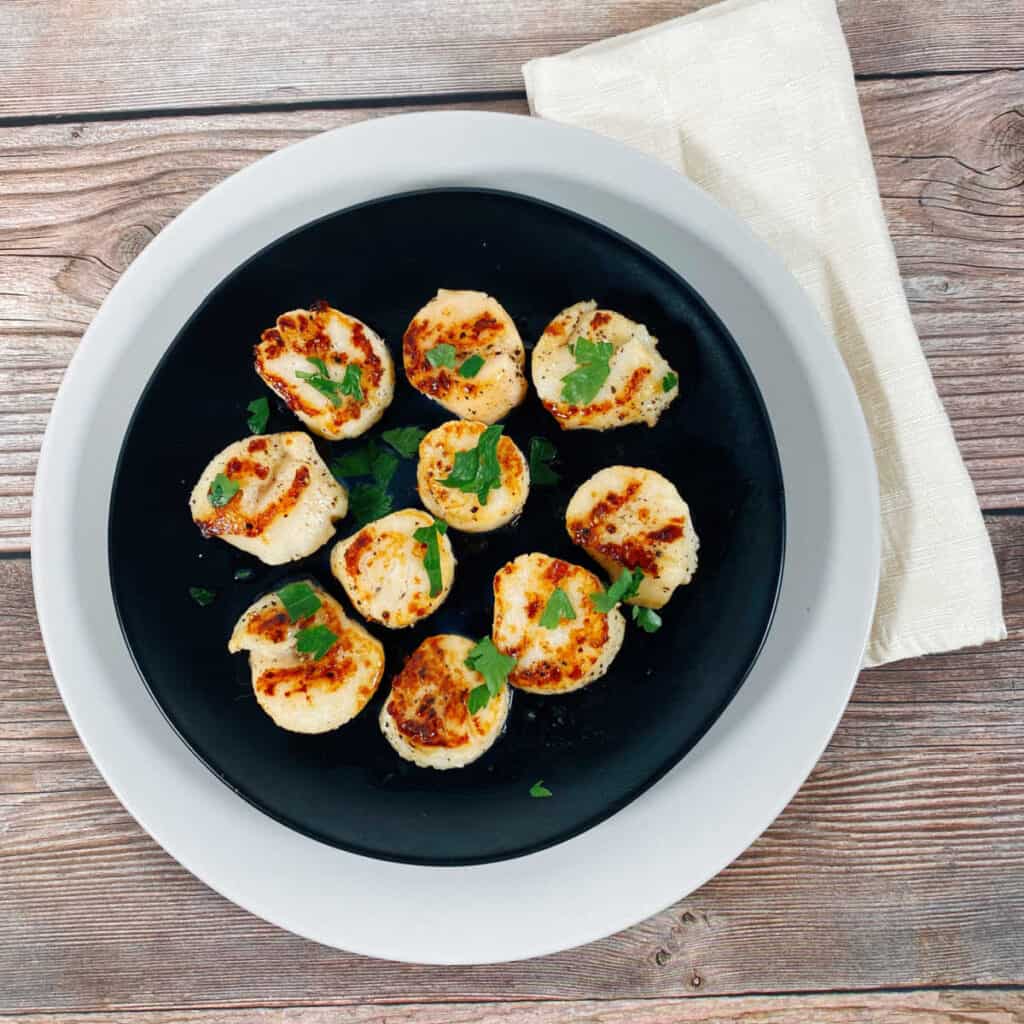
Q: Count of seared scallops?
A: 10